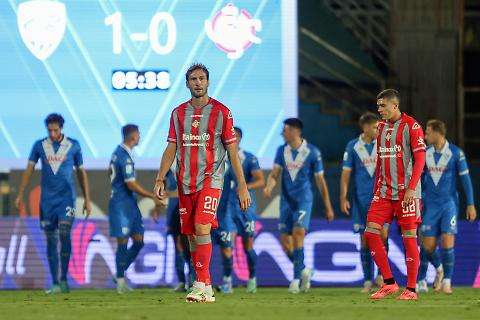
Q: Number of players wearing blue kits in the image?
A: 8